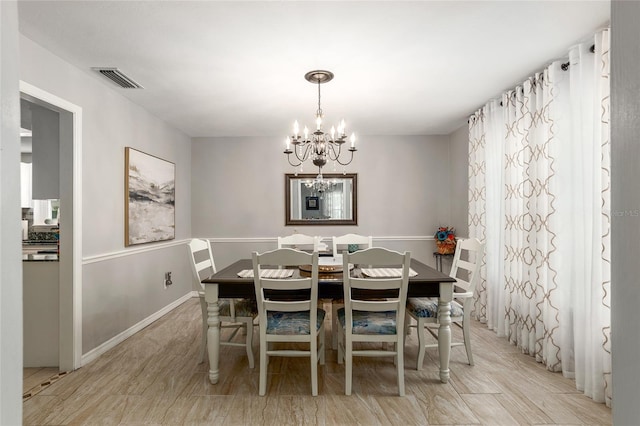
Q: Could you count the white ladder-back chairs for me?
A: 6